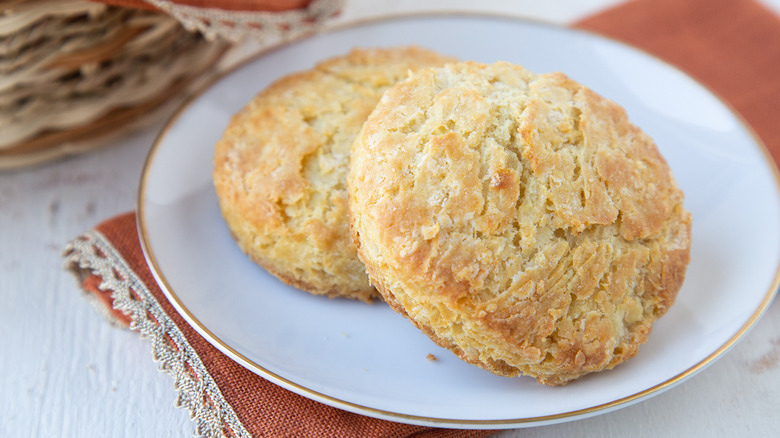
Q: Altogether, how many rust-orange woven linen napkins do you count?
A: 2